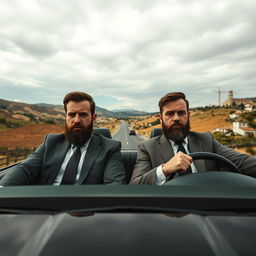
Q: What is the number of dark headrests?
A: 2